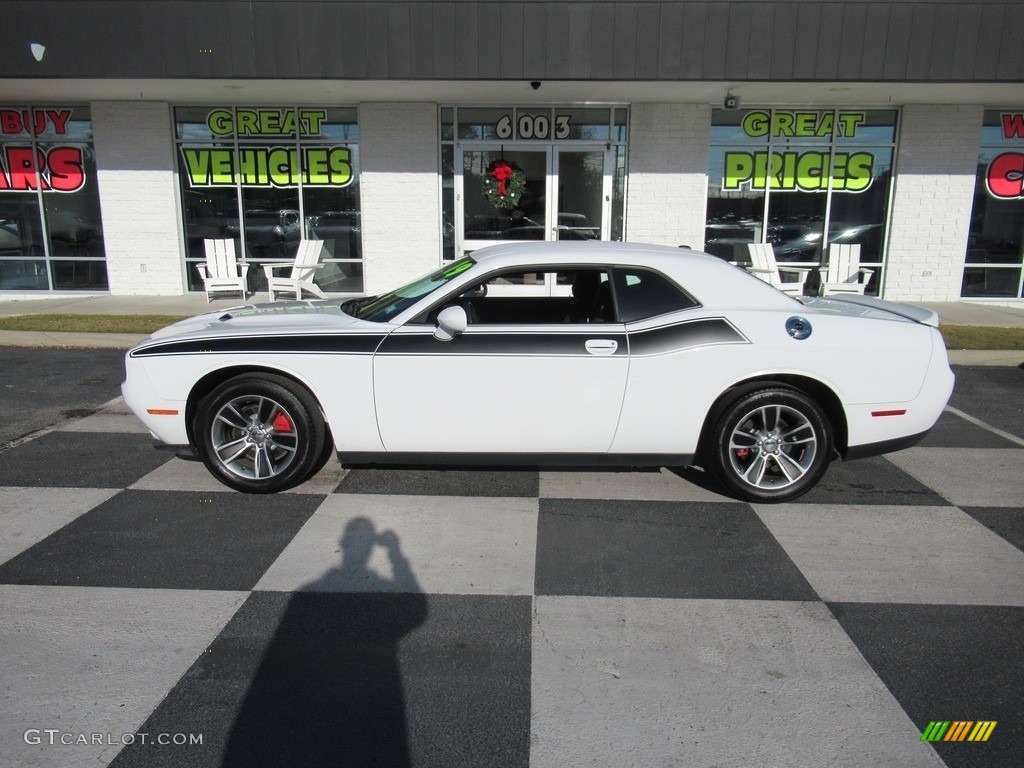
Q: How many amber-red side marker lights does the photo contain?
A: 2